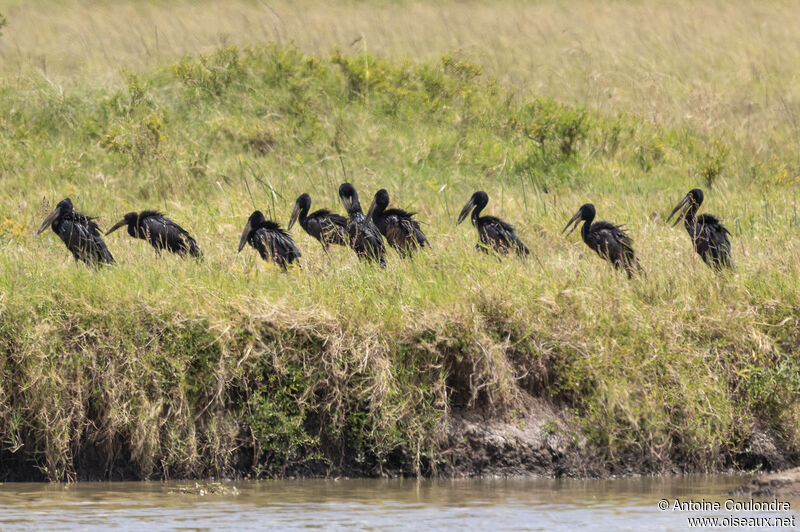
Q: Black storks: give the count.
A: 9